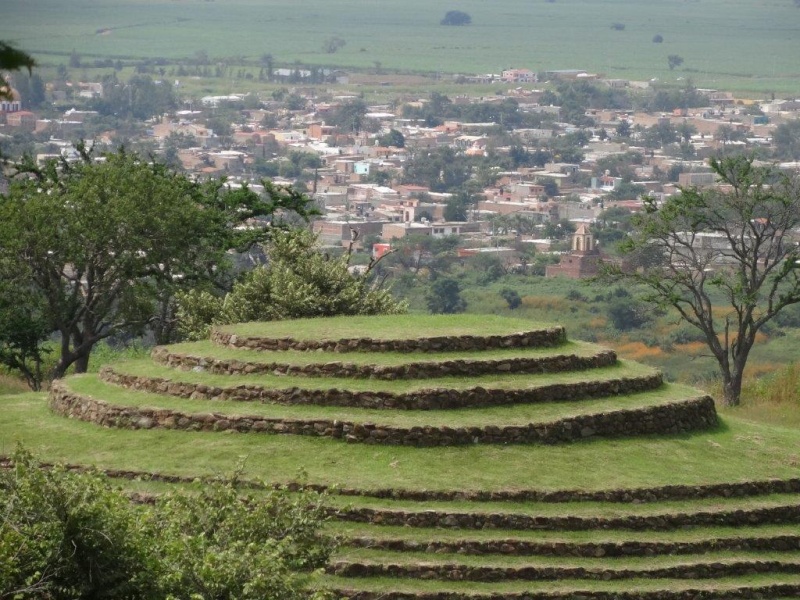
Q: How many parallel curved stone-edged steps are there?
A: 9